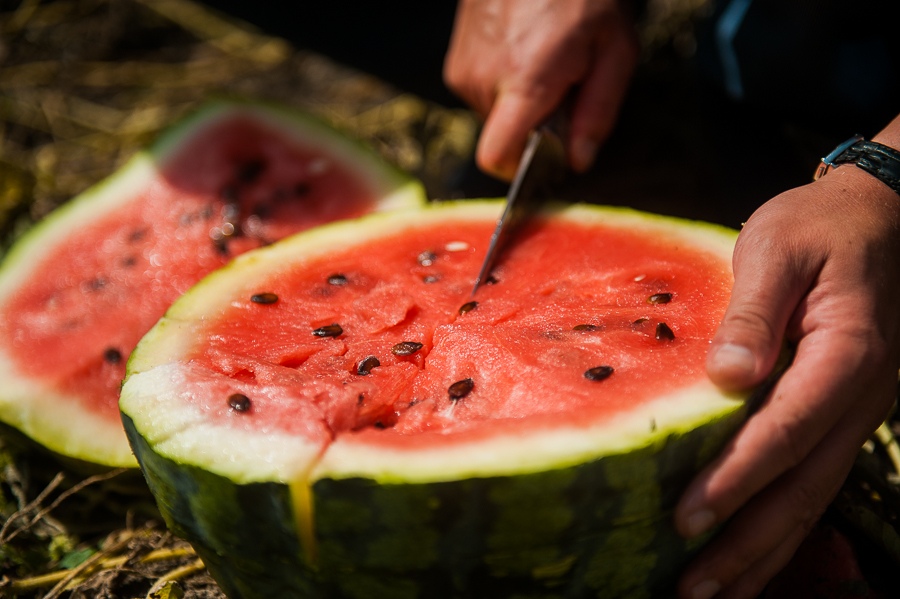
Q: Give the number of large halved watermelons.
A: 2